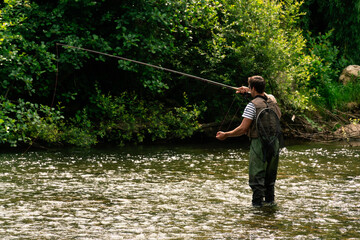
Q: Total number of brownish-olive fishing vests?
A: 1